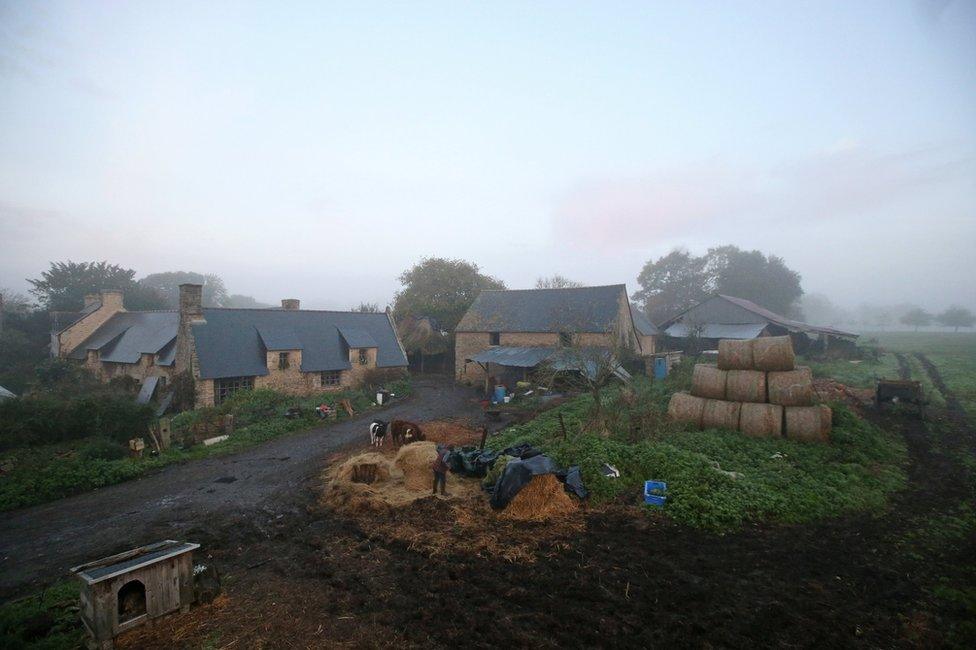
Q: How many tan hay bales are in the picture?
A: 9